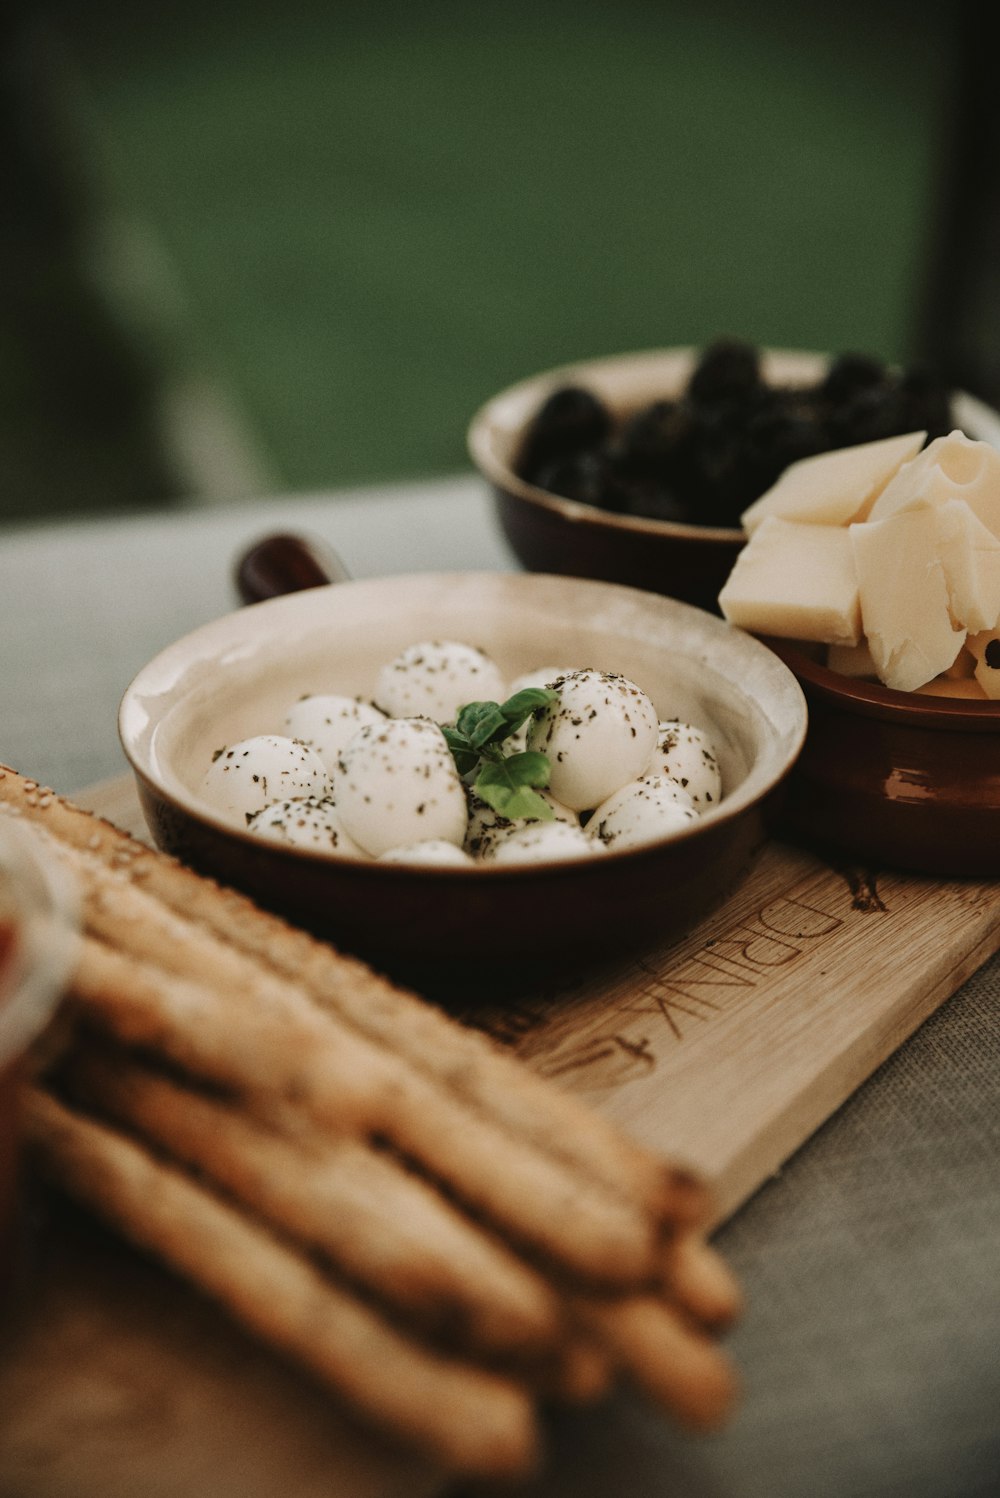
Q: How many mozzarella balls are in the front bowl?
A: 12